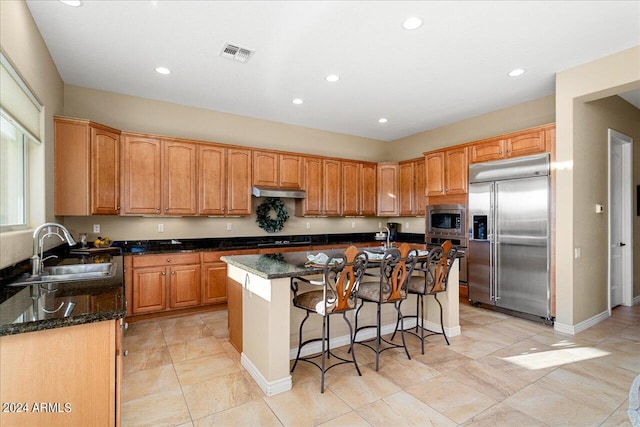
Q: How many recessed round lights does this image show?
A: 7